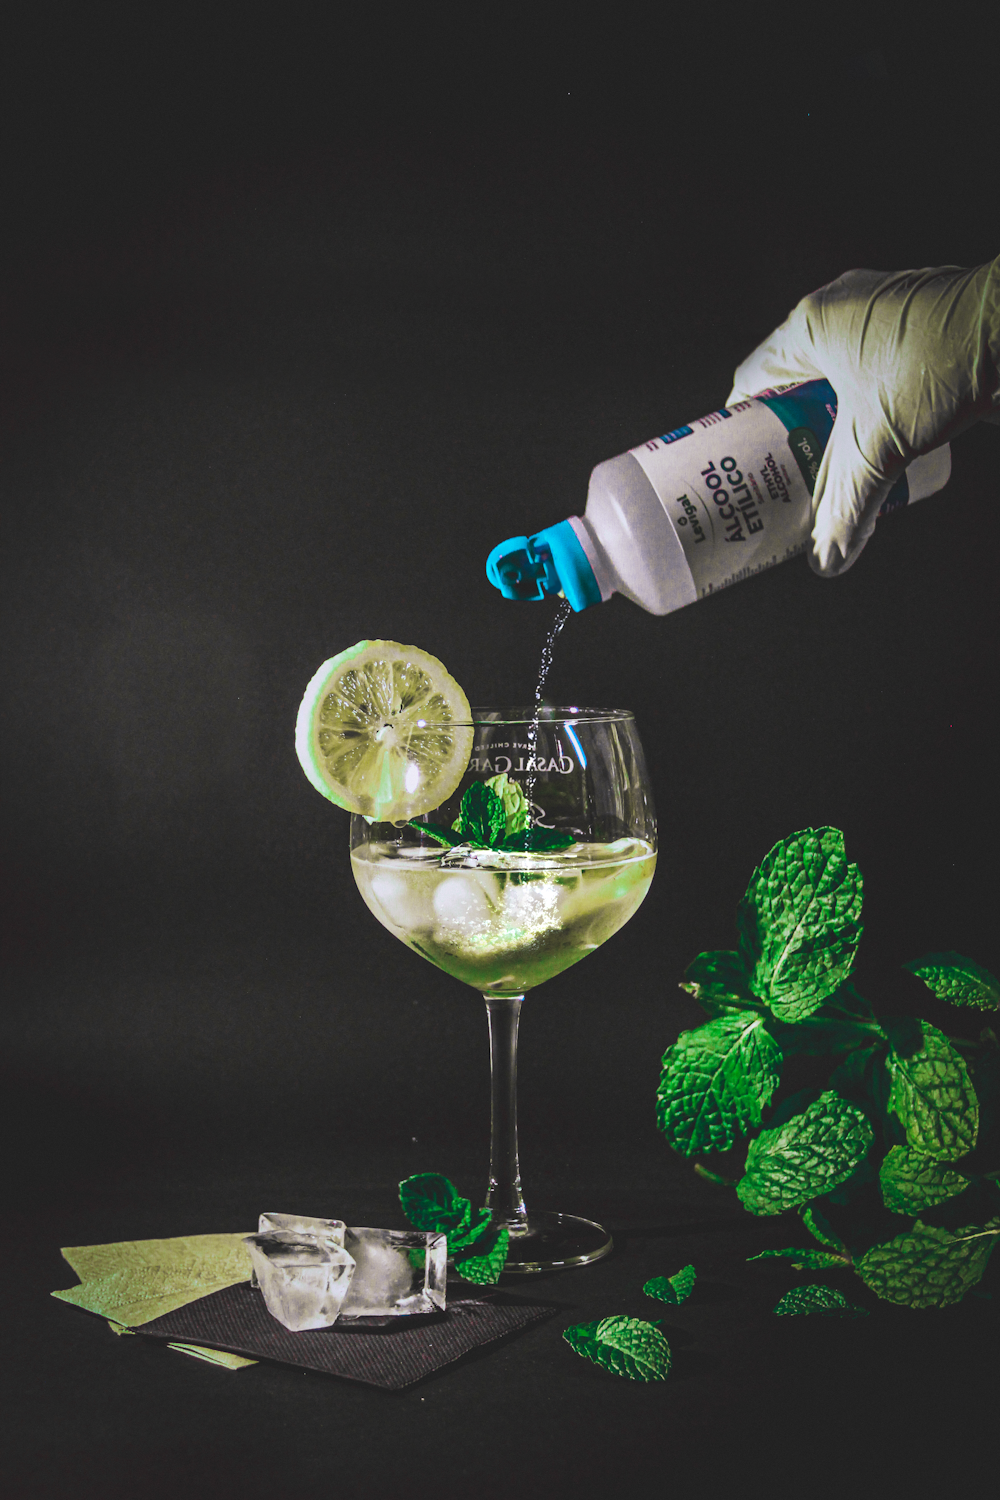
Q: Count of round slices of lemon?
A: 1